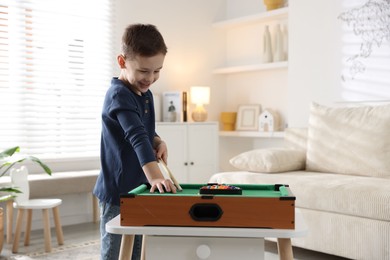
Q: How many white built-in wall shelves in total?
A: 3